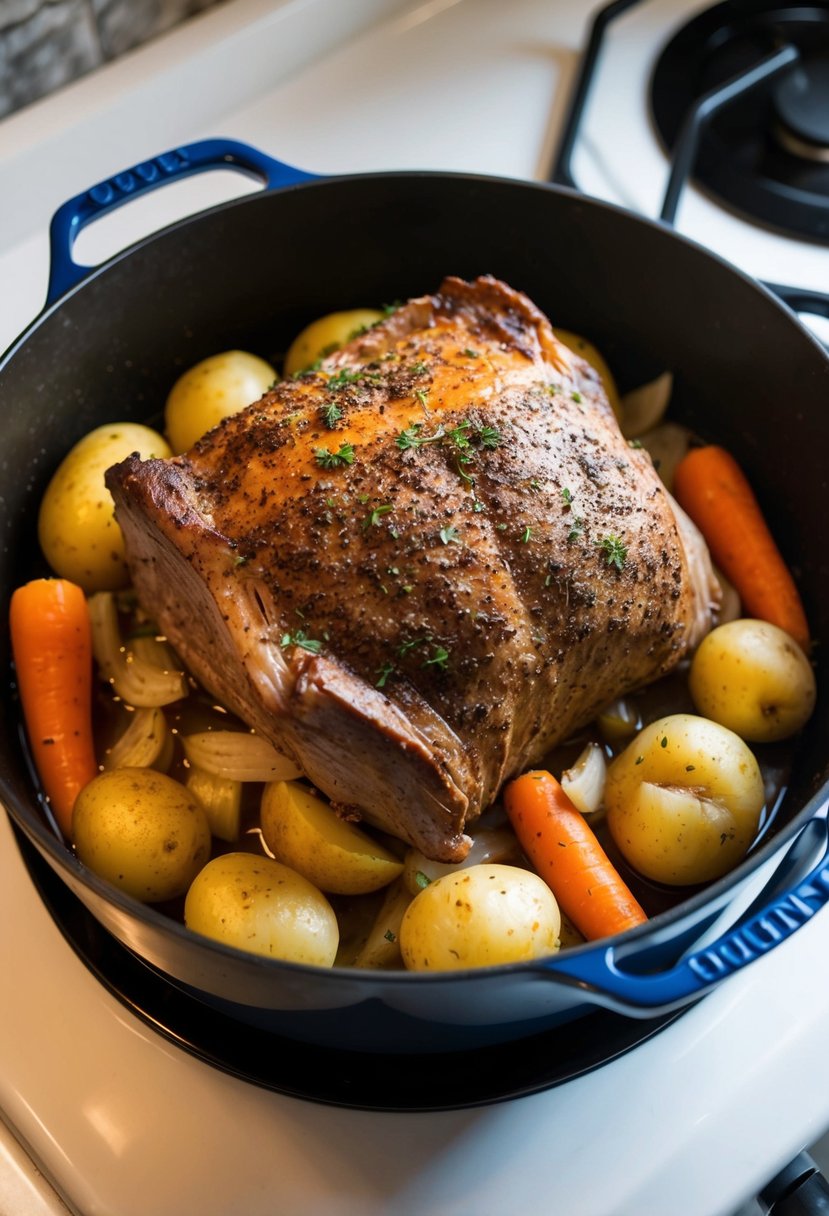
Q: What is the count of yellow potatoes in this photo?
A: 10